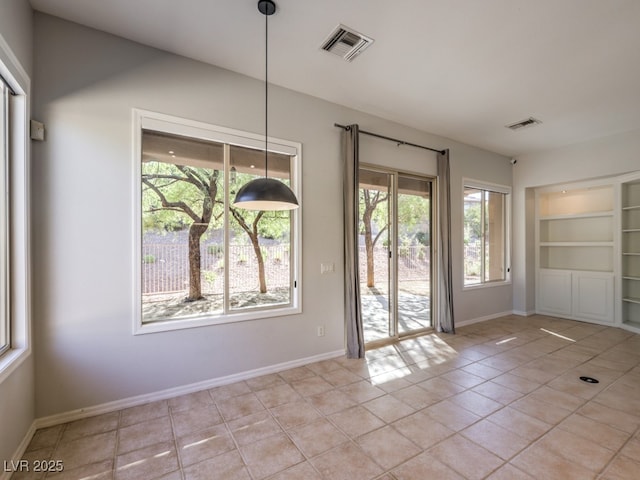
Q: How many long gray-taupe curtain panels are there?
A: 2